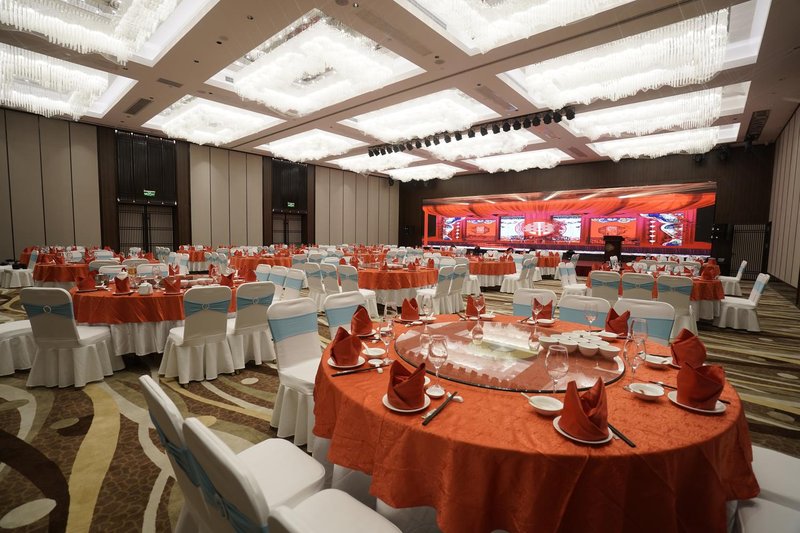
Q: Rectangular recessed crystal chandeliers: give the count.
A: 14